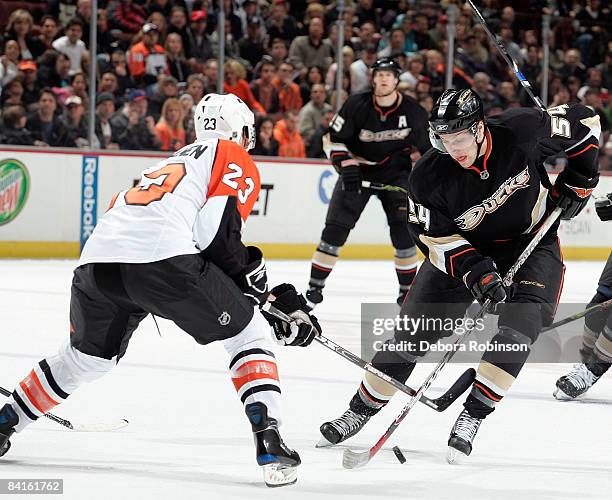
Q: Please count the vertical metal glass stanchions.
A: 5